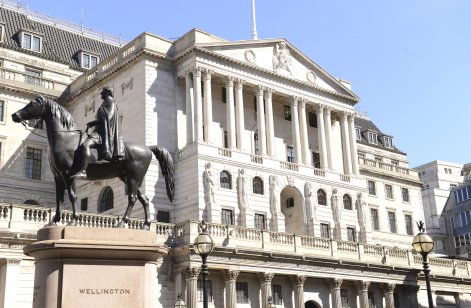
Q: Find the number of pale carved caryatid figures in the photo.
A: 6